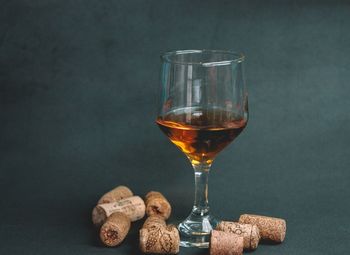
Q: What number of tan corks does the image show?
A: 9